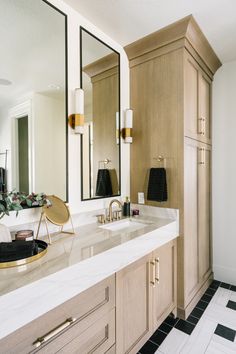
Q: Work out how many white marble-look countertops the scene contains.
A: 1